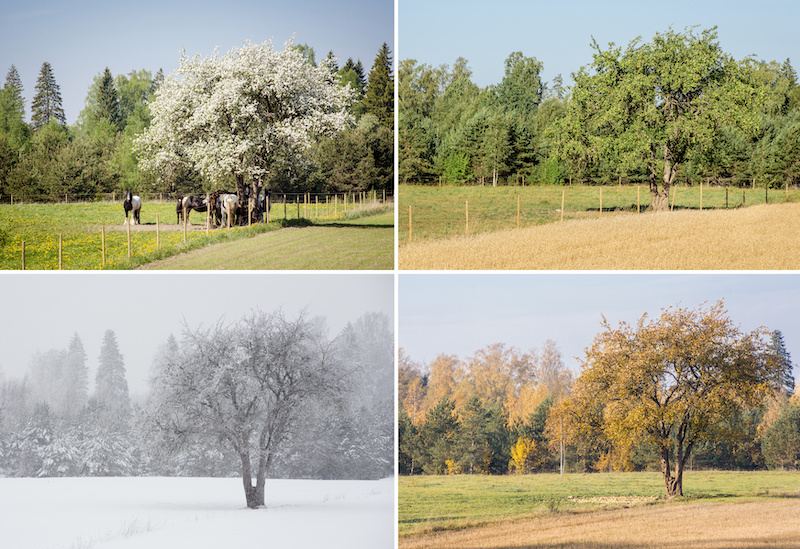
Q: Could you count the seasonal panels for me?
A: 4